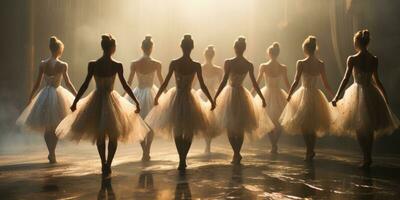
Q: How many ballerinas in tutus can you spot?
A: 9